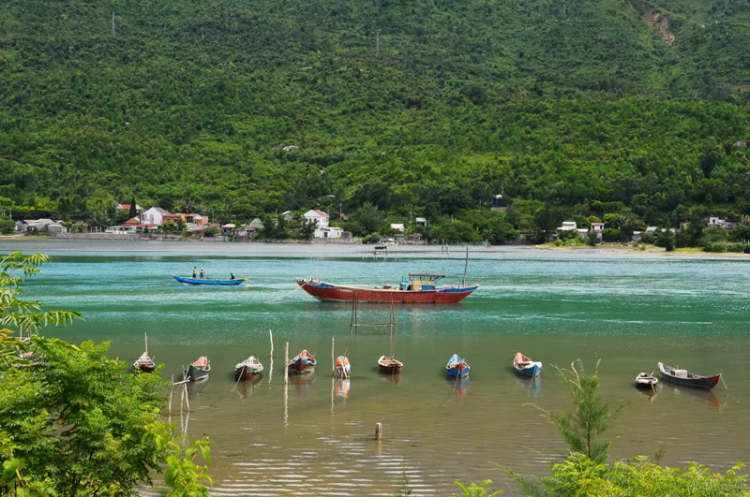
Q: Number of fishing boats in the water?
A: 12